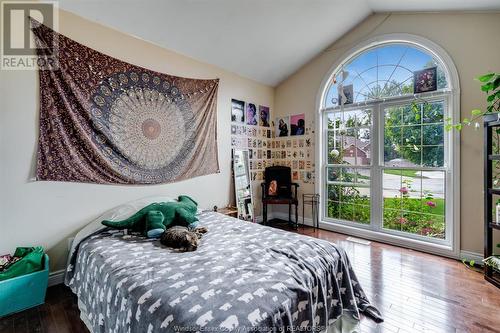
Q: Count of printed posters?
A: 5